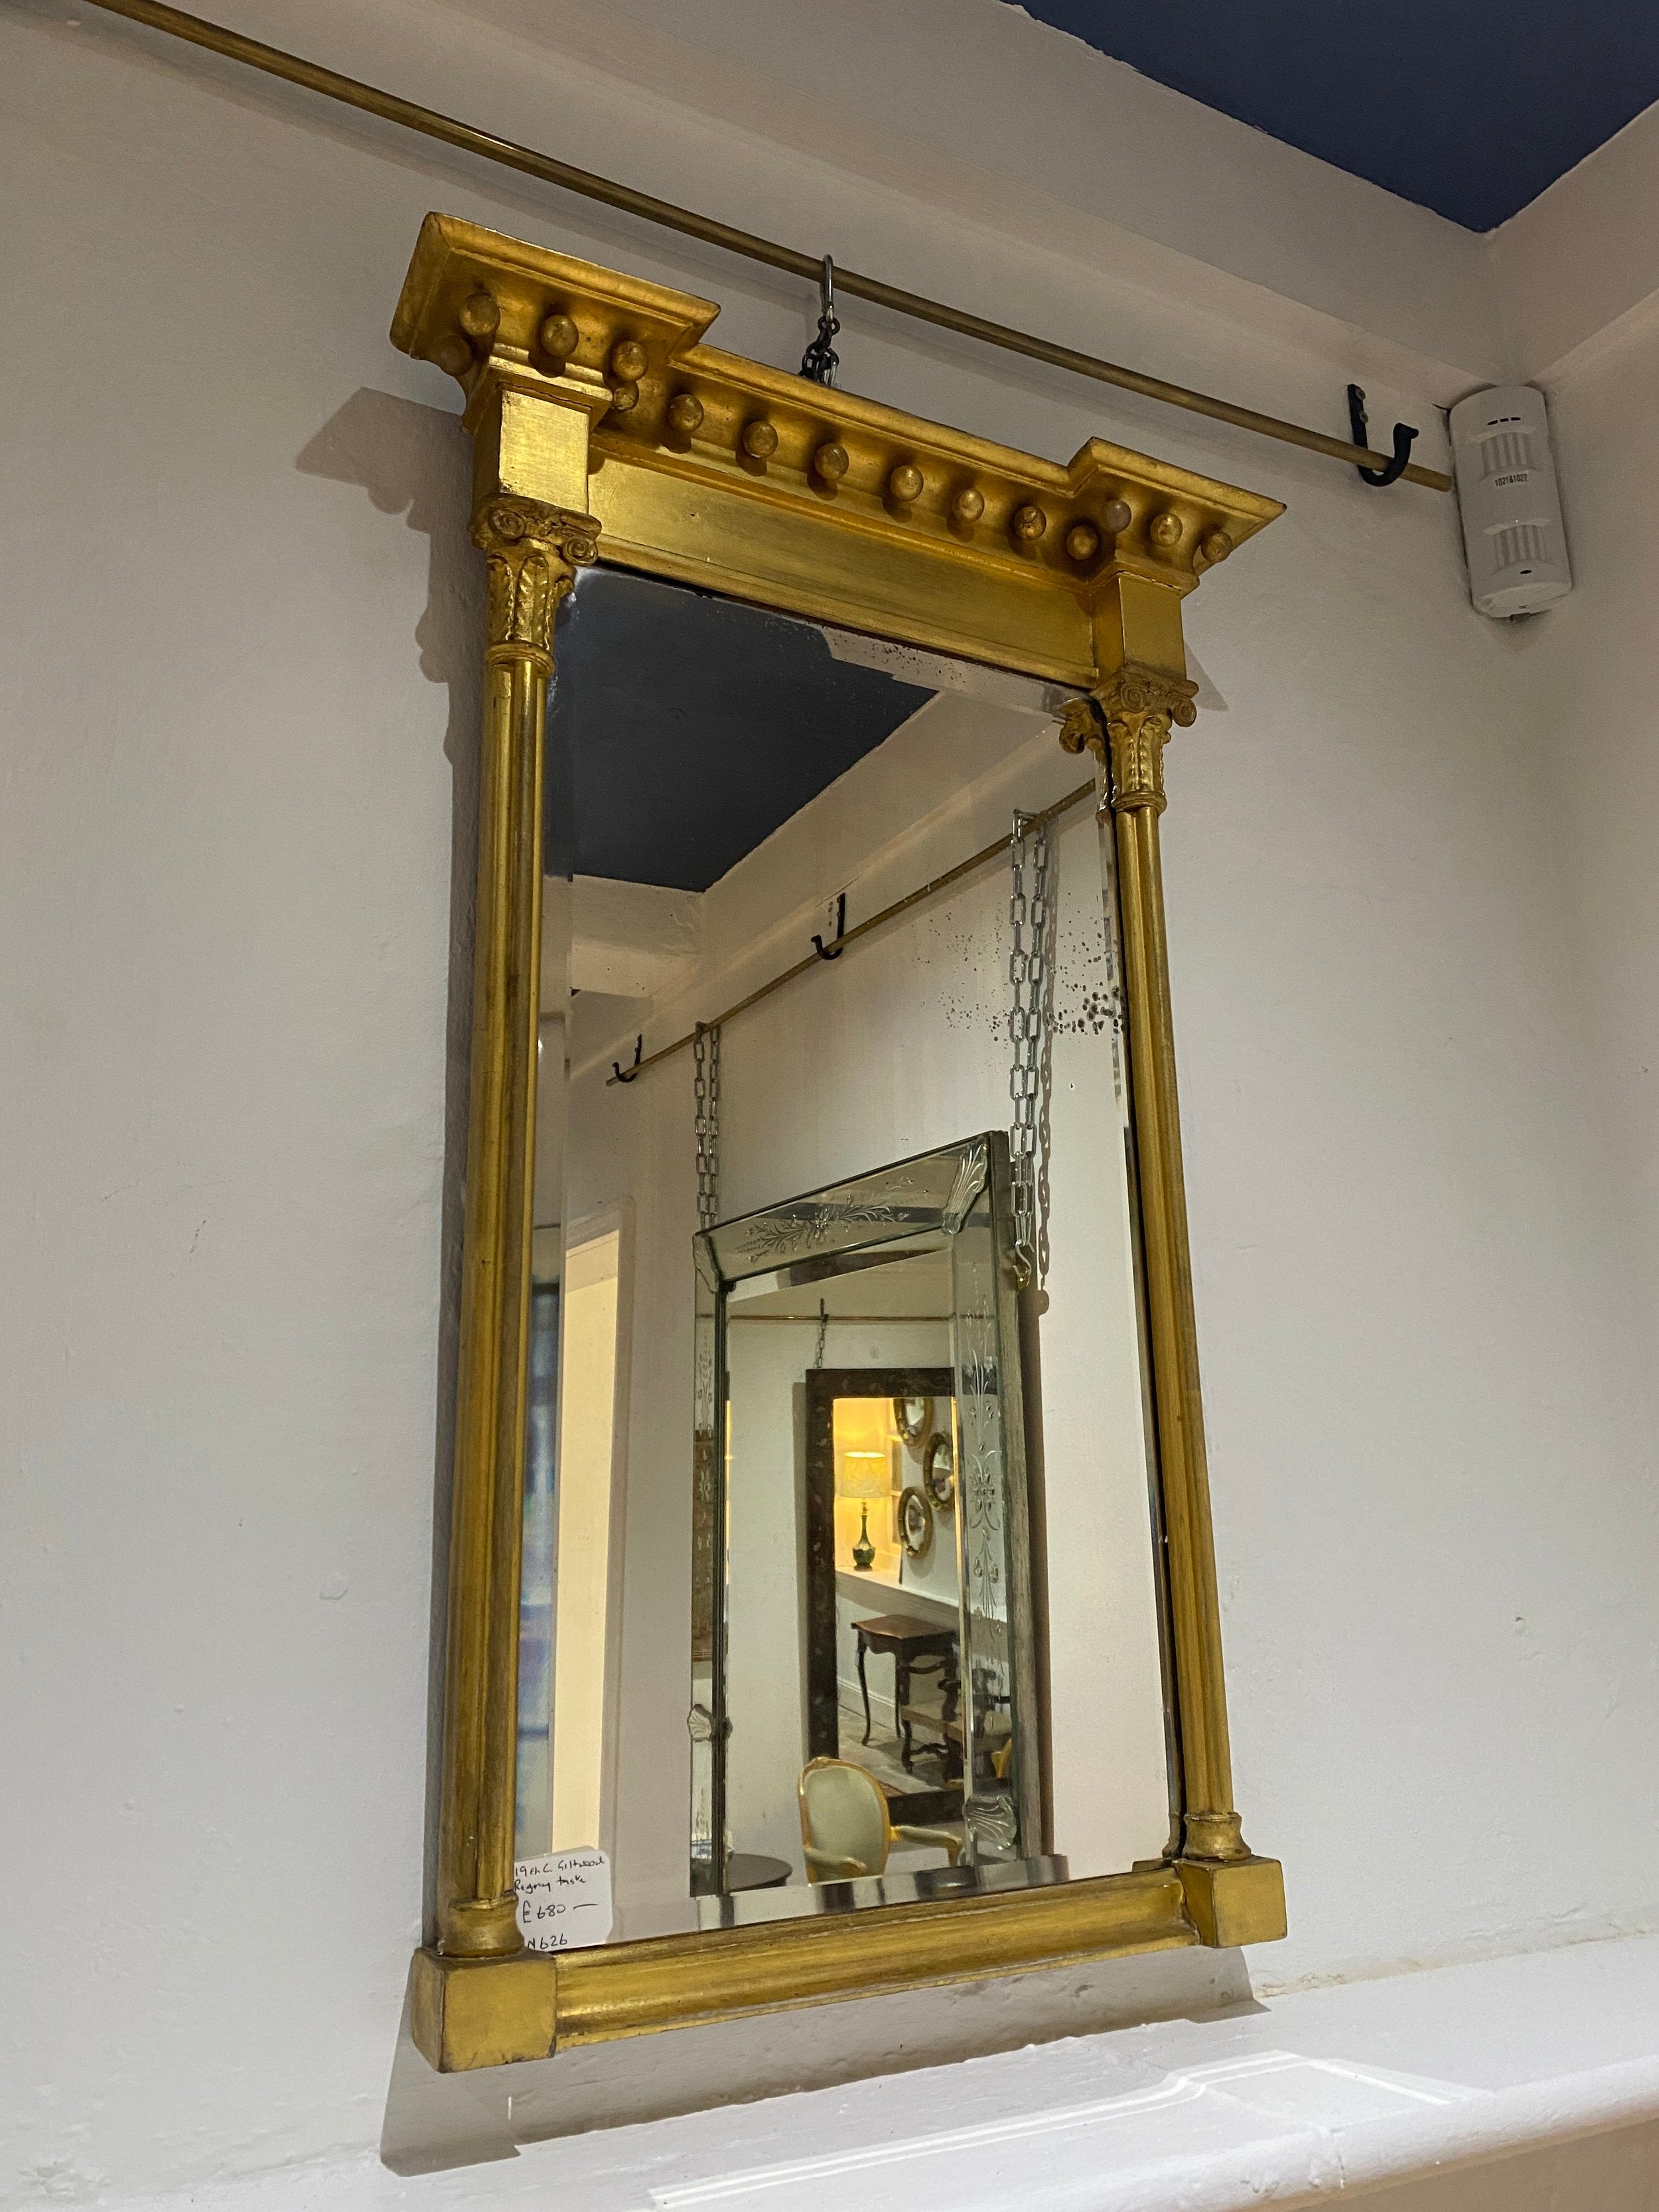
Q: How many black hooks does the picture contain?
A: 3